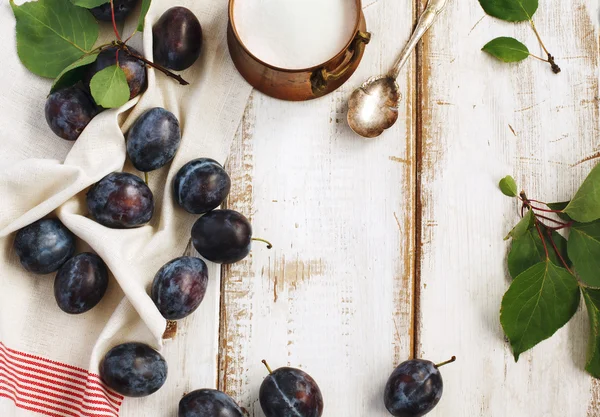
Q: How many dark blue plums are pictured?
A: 15